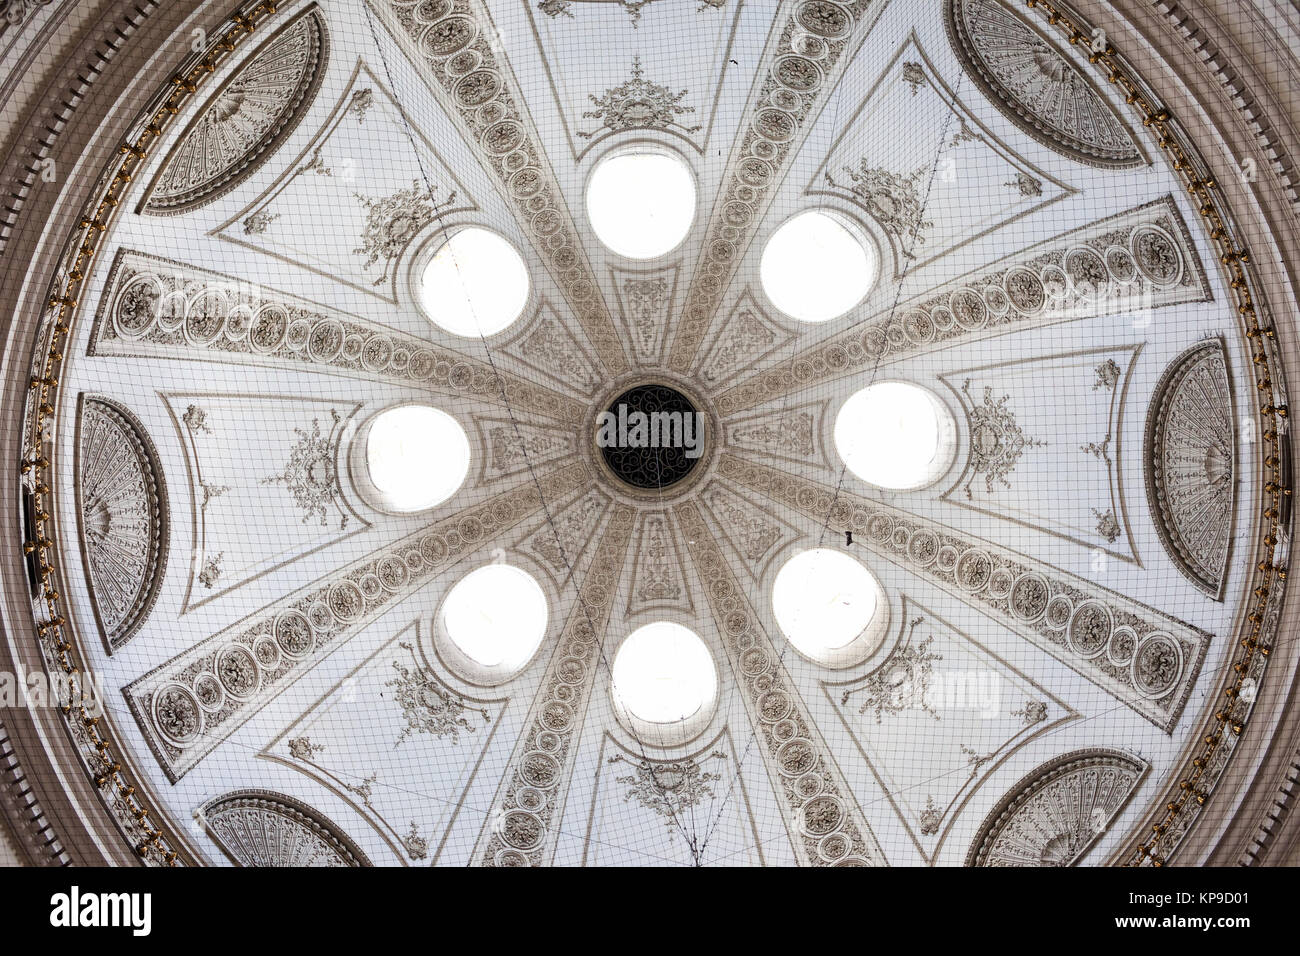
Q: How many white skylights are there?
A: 8